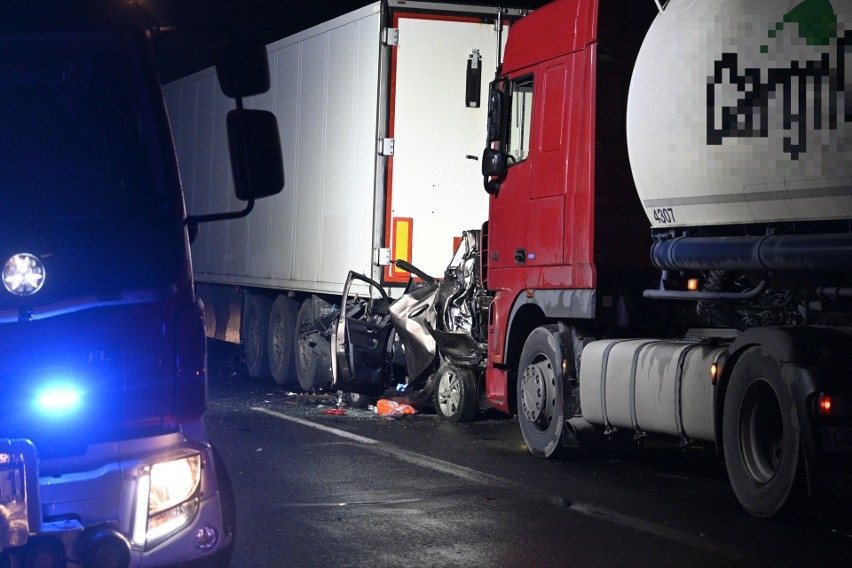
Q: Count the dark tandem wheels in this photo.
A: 3